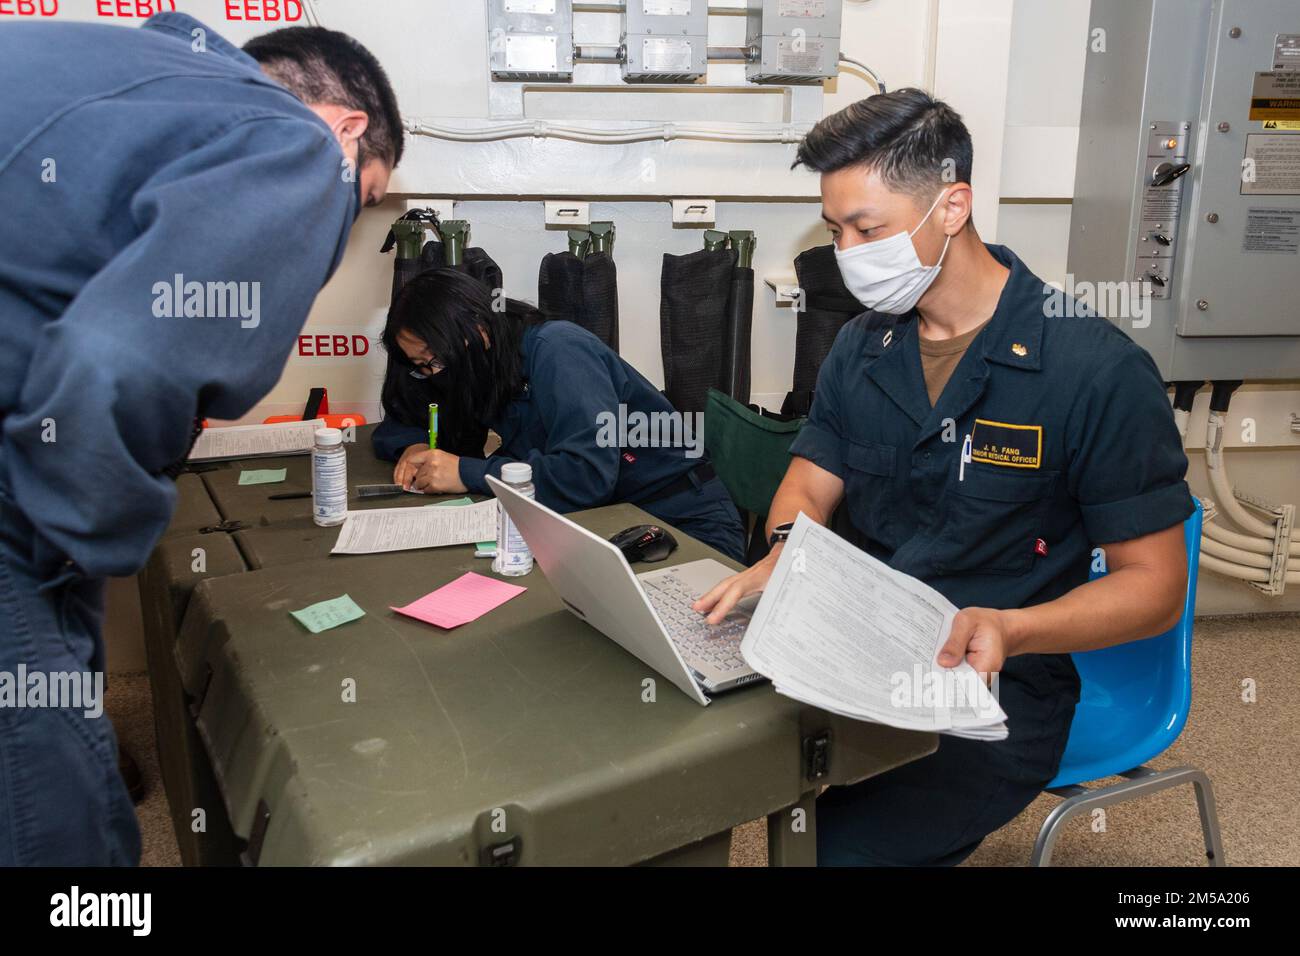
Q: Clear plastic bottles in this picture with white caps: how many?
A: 2